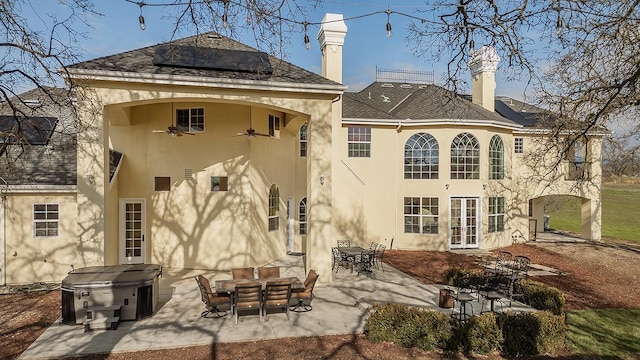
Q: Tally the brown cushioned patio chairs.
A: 6